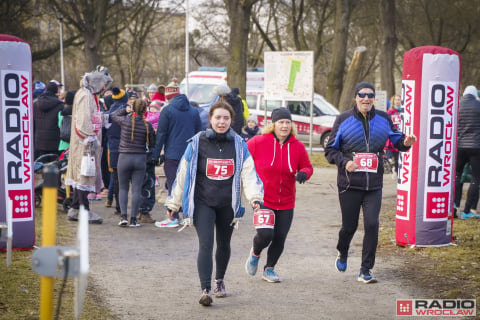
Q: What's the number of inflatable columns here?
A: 2